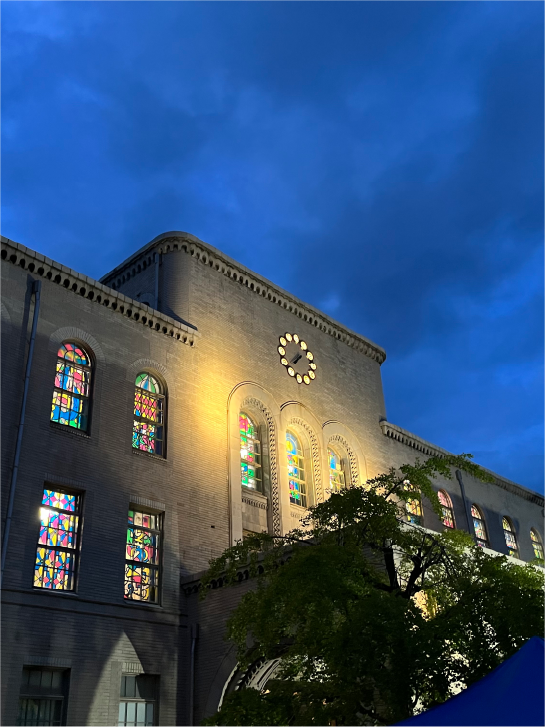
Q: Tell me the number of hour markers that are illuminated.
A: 12